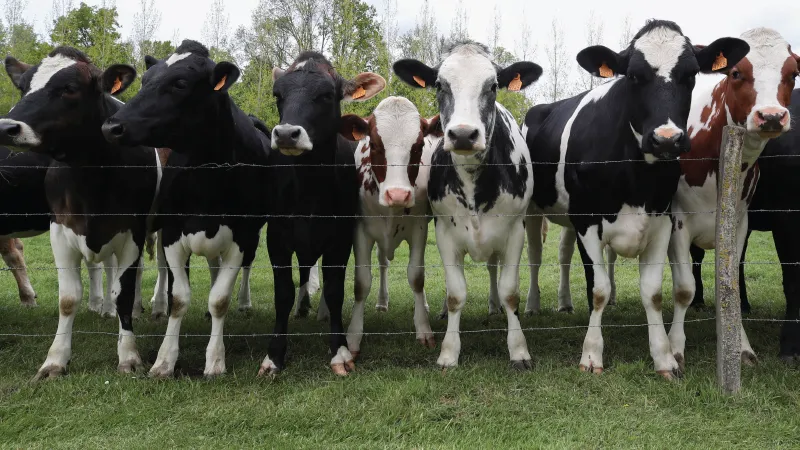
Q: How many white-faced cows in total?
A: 3